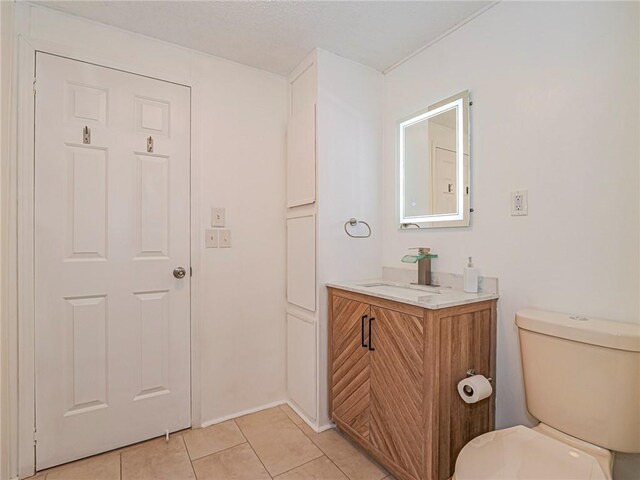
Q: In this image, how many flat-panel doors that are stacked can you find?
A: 3